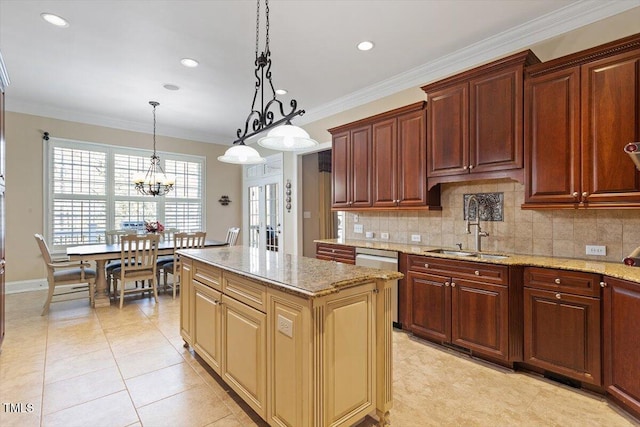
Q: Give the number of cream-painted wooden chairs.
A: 6